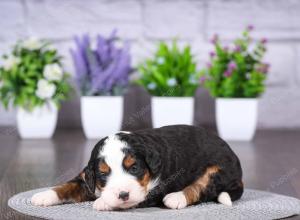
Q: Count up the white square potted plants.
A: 4